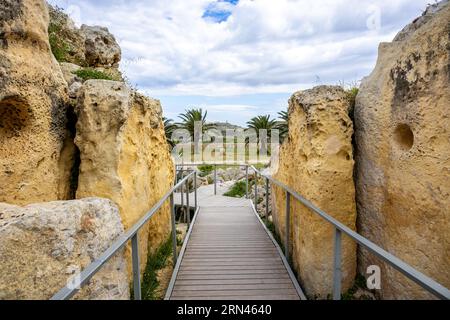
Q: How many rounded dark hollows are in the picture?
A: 2